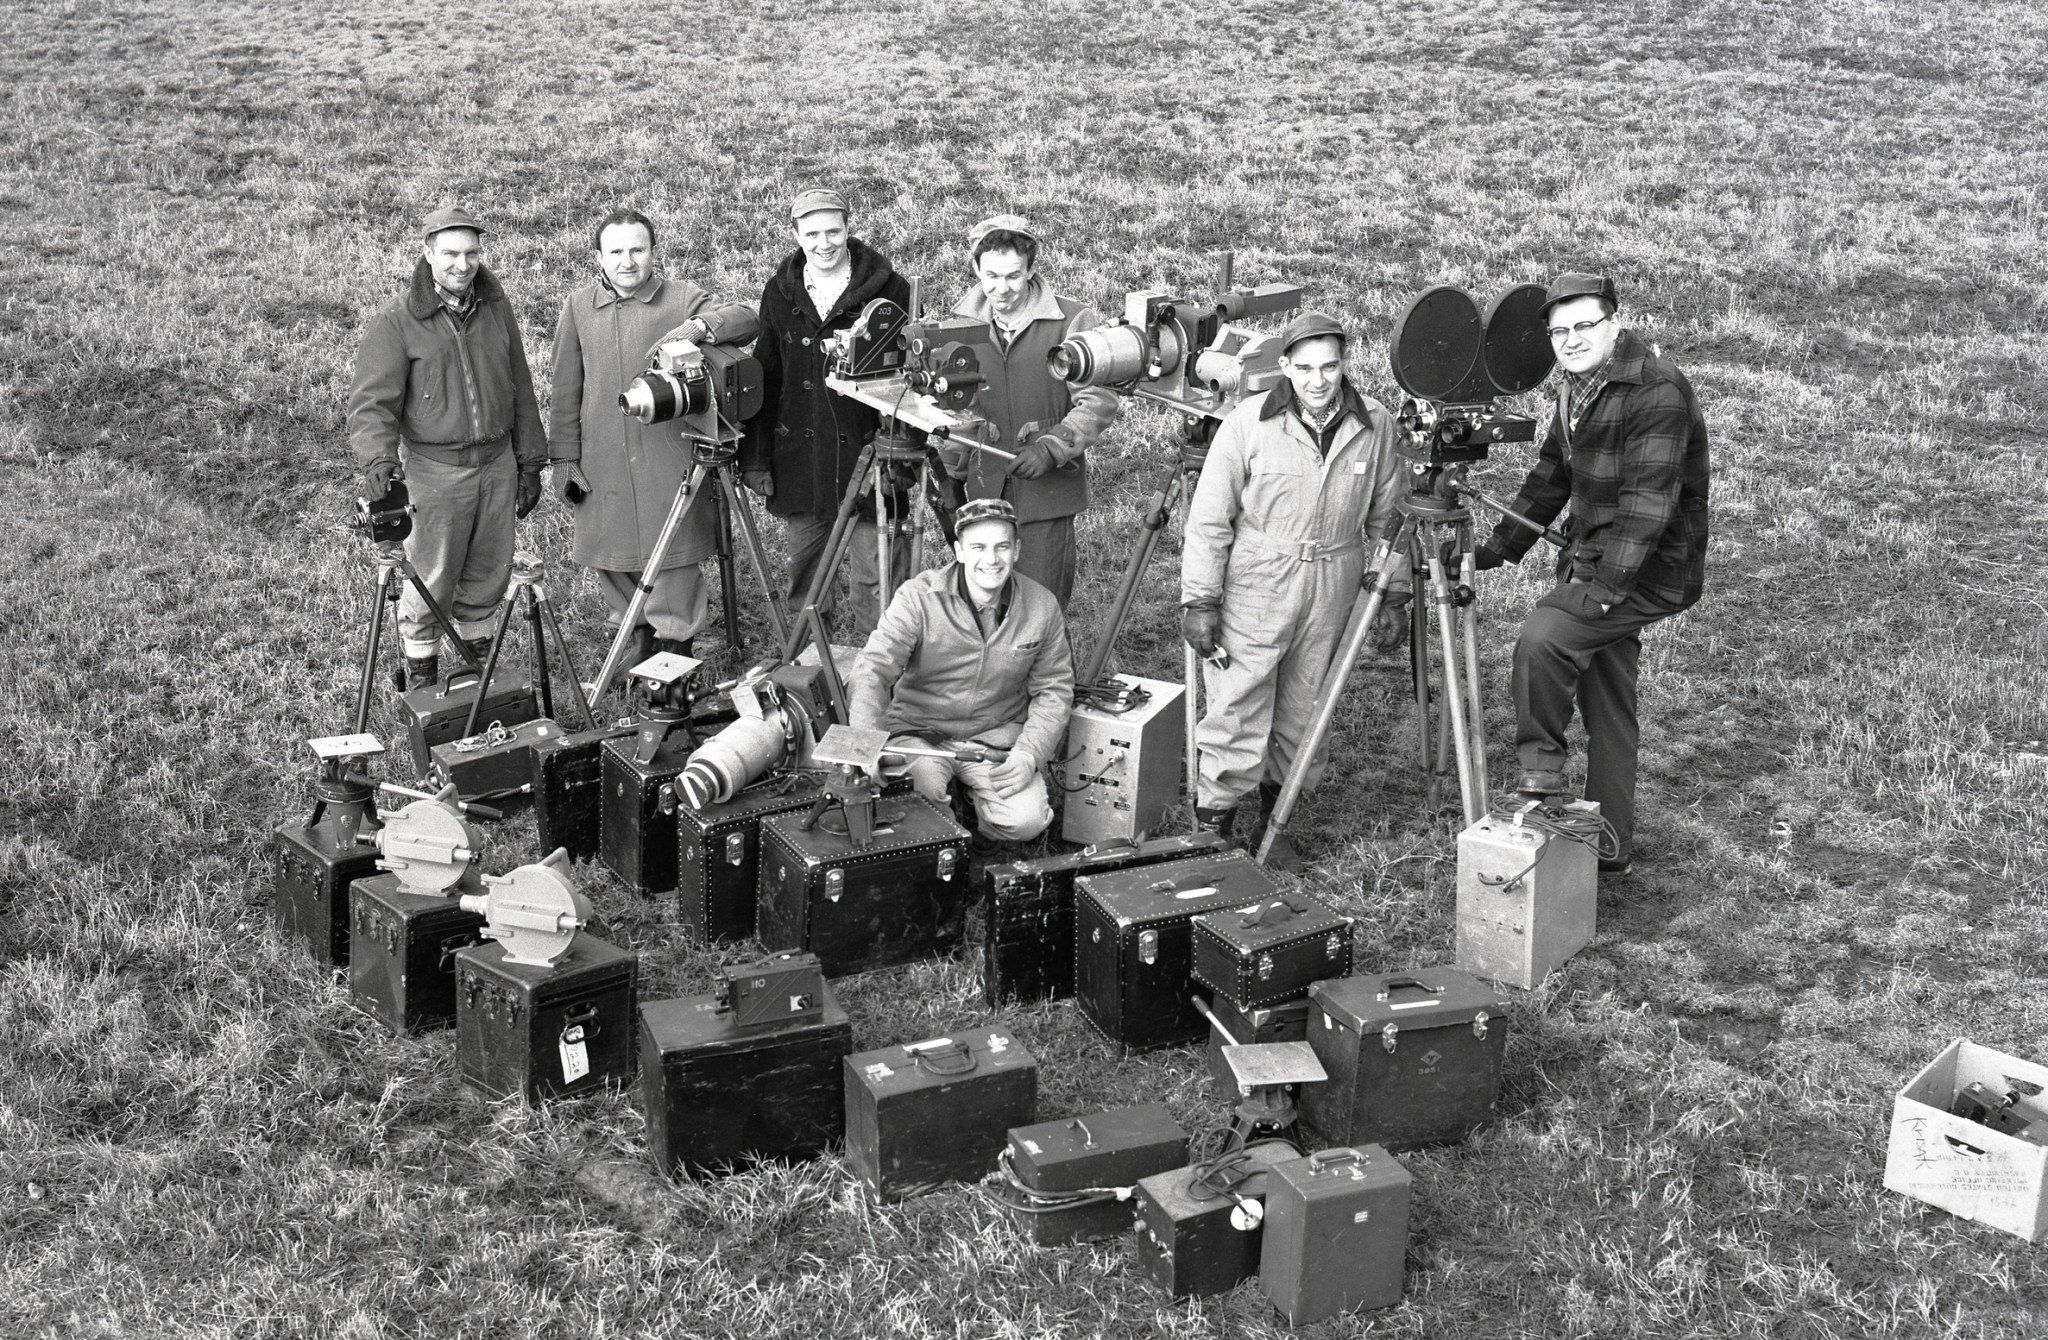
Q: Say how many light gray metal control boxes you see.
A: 2